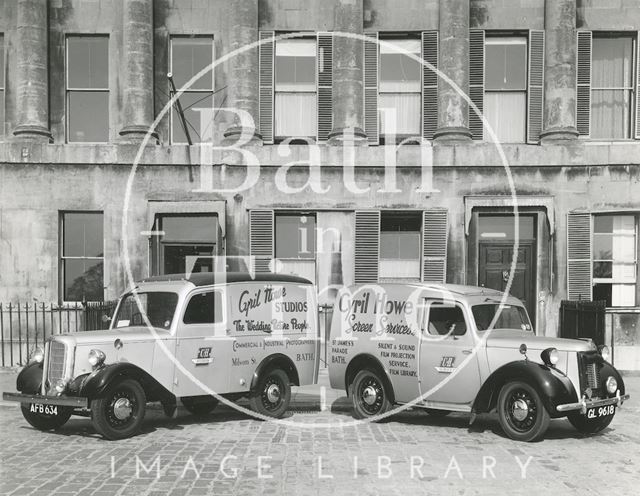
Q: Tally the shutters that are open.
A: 12